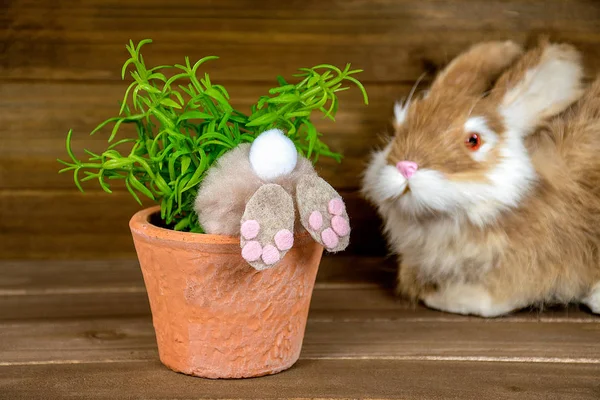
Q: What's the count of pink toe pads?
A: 8